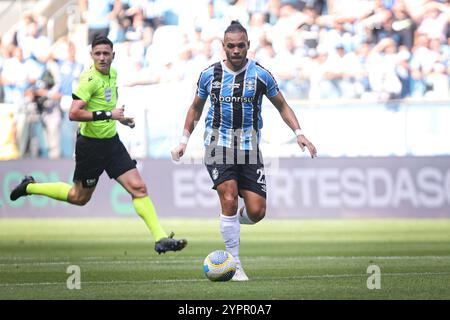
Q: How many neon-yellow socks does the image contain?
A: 2